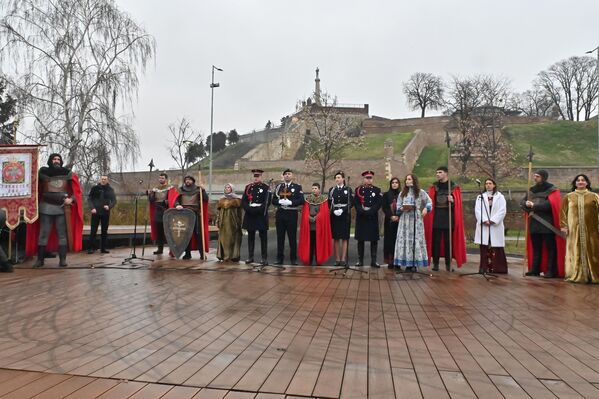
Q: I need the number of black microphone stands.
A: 5